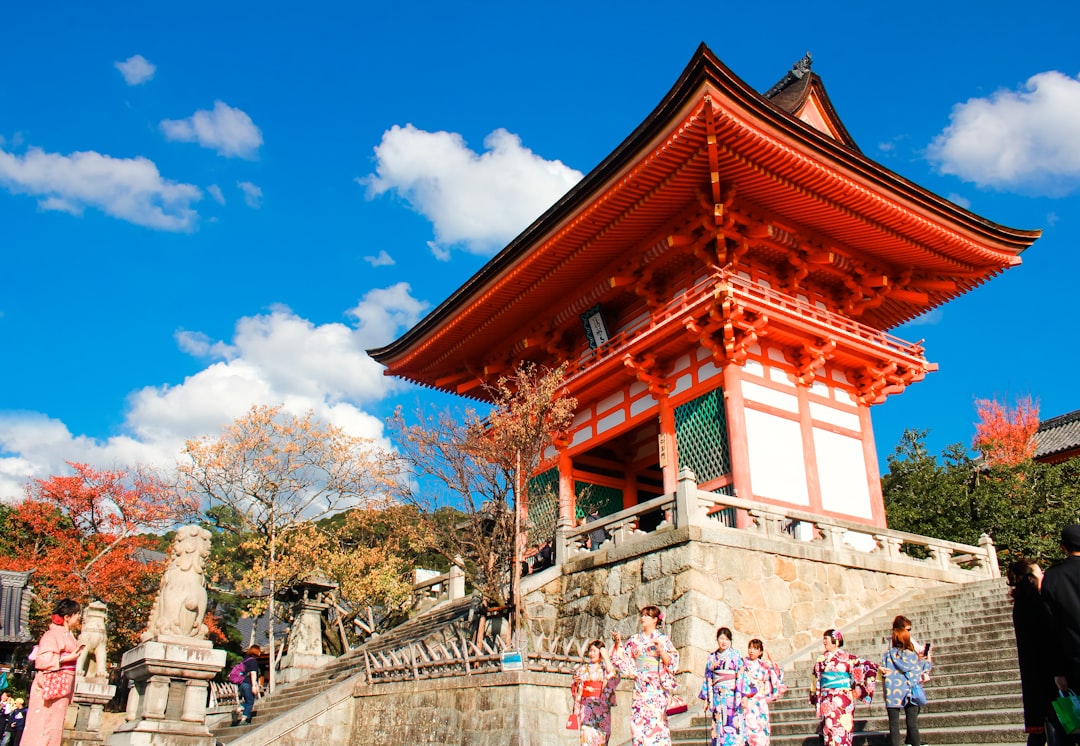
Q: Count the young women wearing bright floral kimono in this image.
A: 5